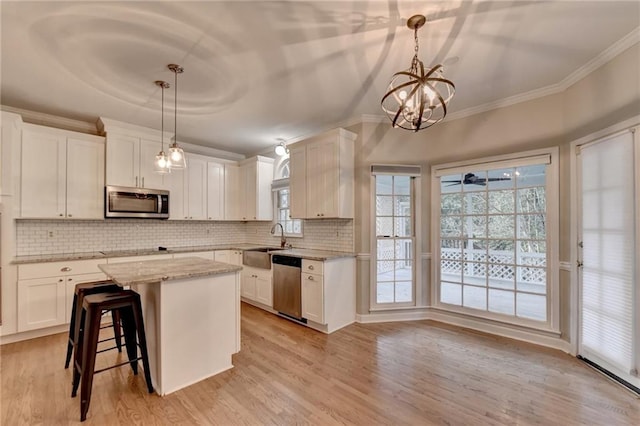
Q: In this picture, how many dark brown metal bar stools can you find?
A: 2